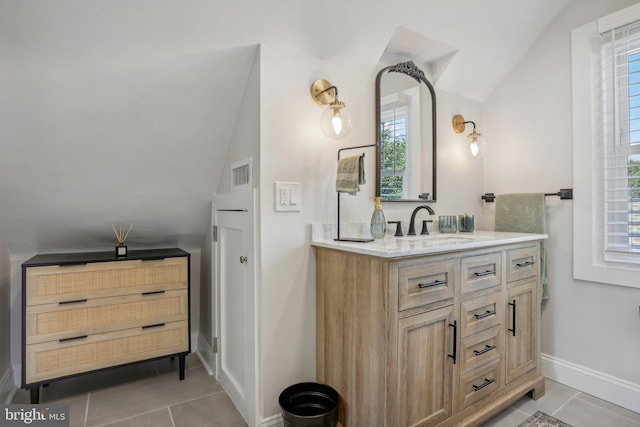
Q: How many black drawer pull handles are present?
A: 12